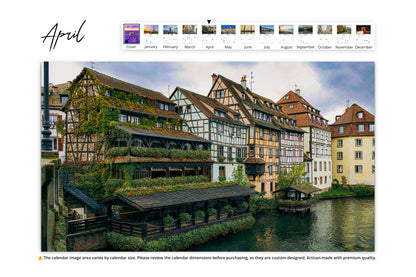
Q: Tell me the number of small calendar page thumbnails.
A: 13